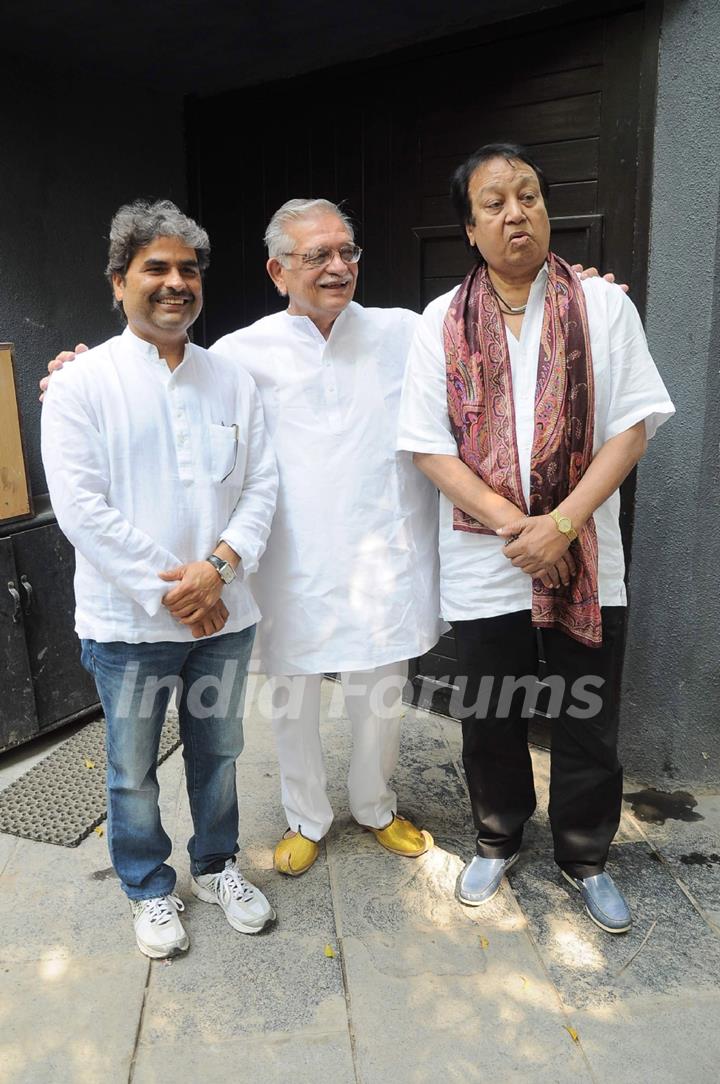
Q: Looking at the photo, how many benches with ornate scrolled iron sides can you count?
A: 0